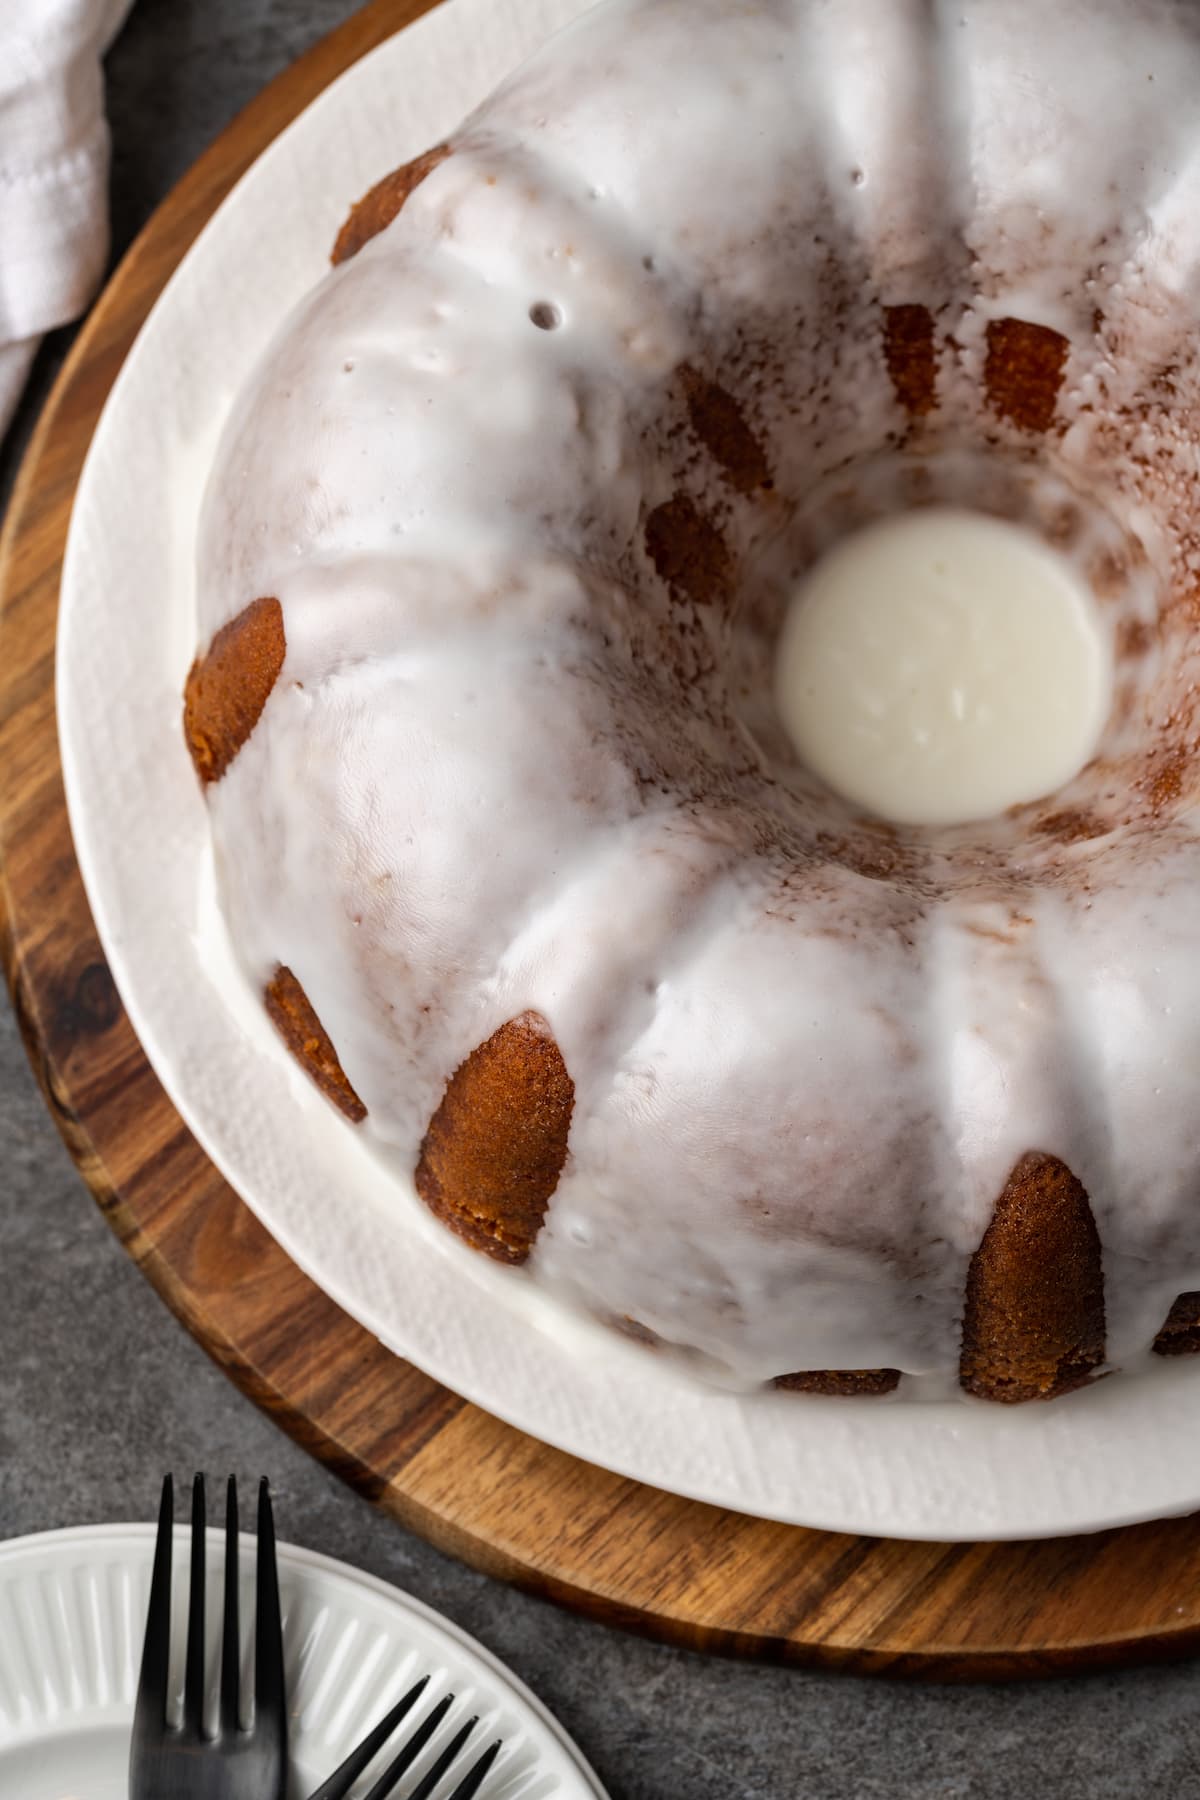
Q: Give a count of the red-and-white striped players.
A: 0